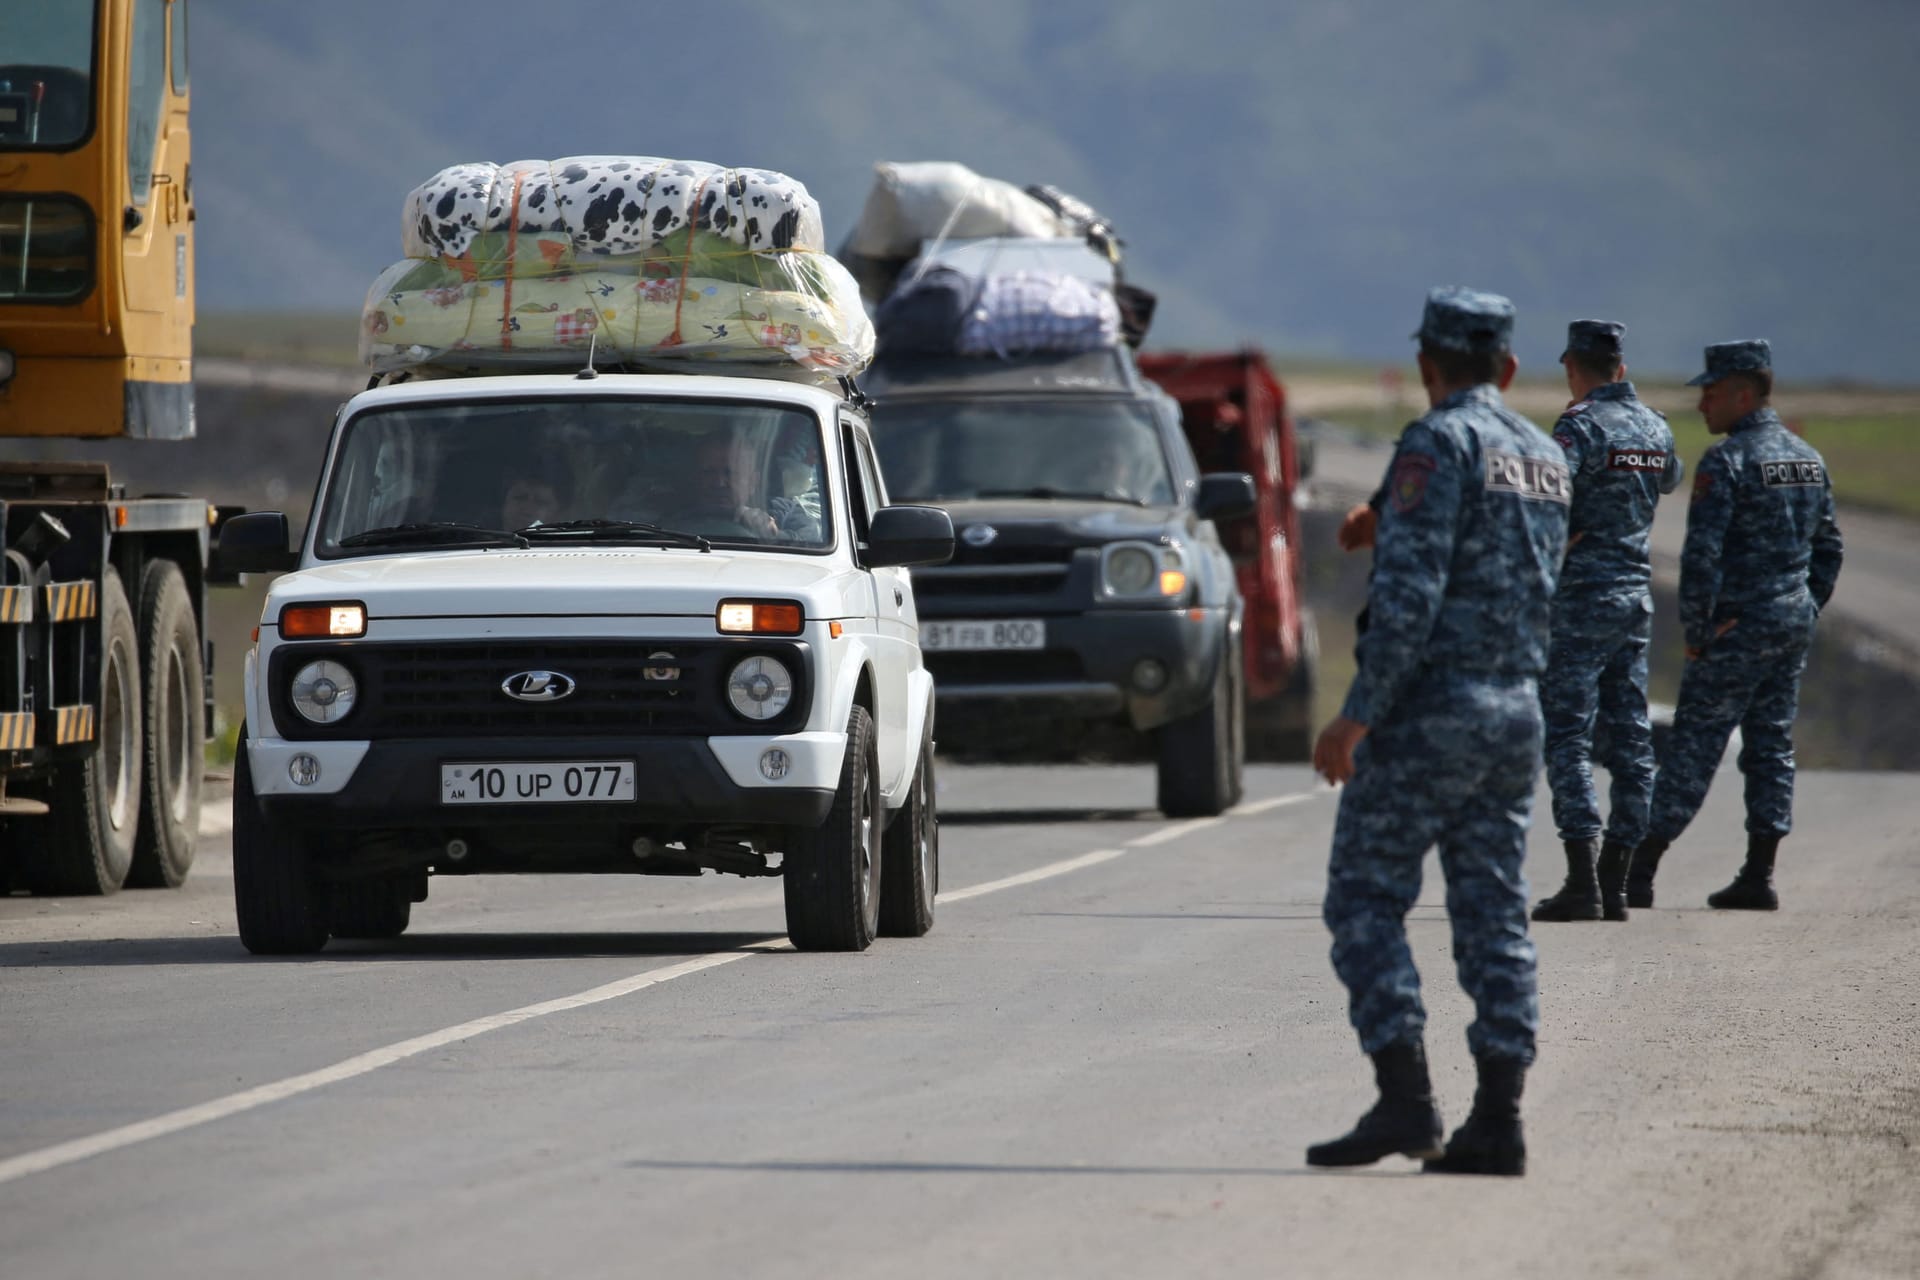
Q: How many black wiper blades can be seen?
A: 3